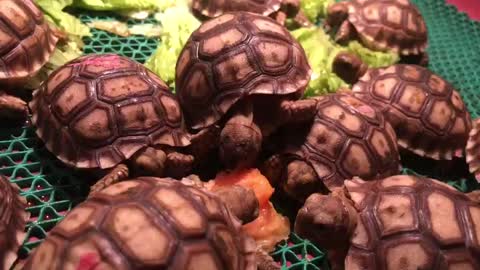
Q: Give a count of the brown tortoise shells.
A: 11